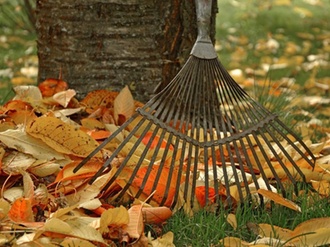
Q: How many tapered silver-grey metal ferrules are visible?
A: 1